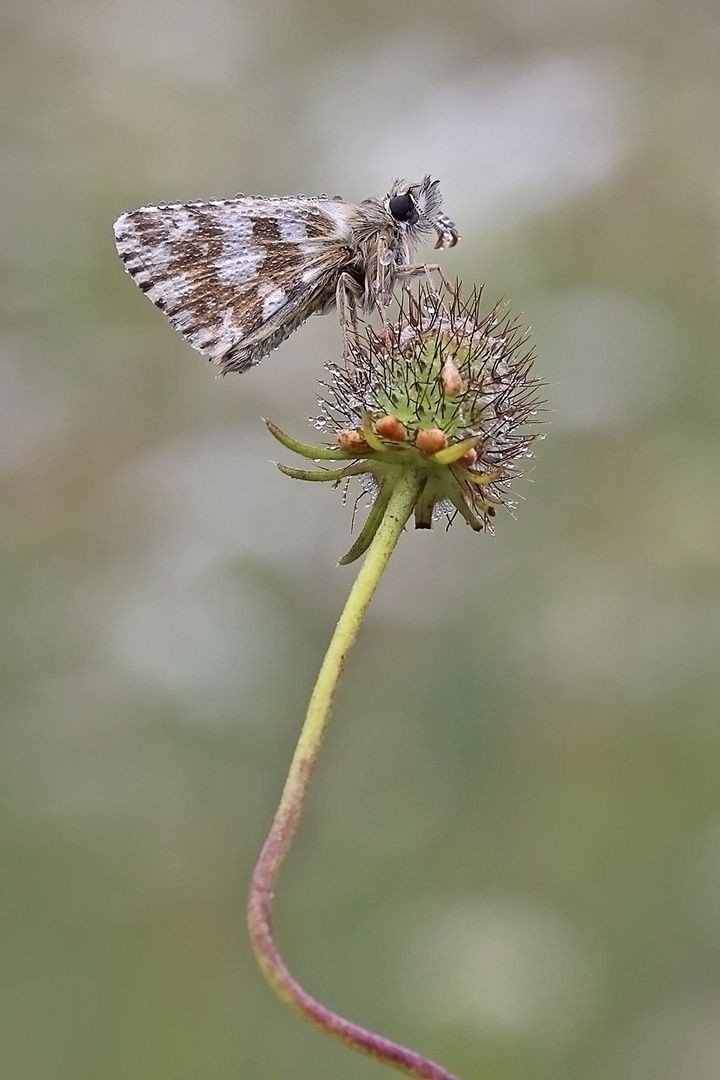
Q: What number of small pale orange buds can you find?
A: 5